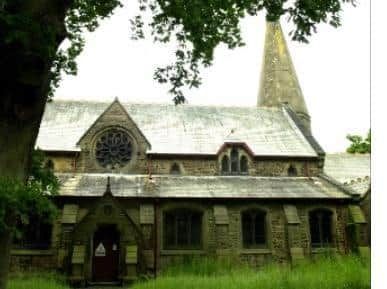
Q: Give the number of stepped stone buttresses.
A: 7